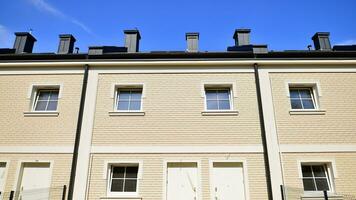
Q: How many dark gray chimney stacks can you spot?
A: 6